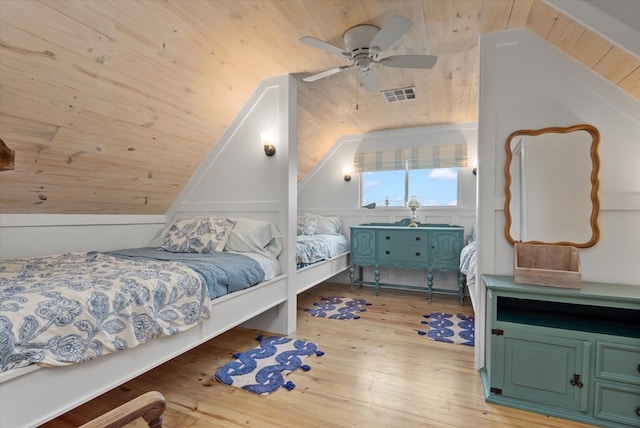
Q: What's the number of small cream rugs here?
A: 3